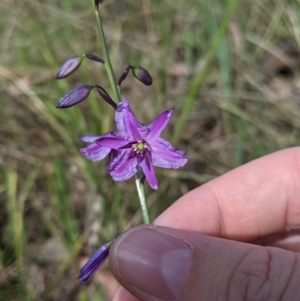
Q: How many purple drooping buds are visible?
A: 4